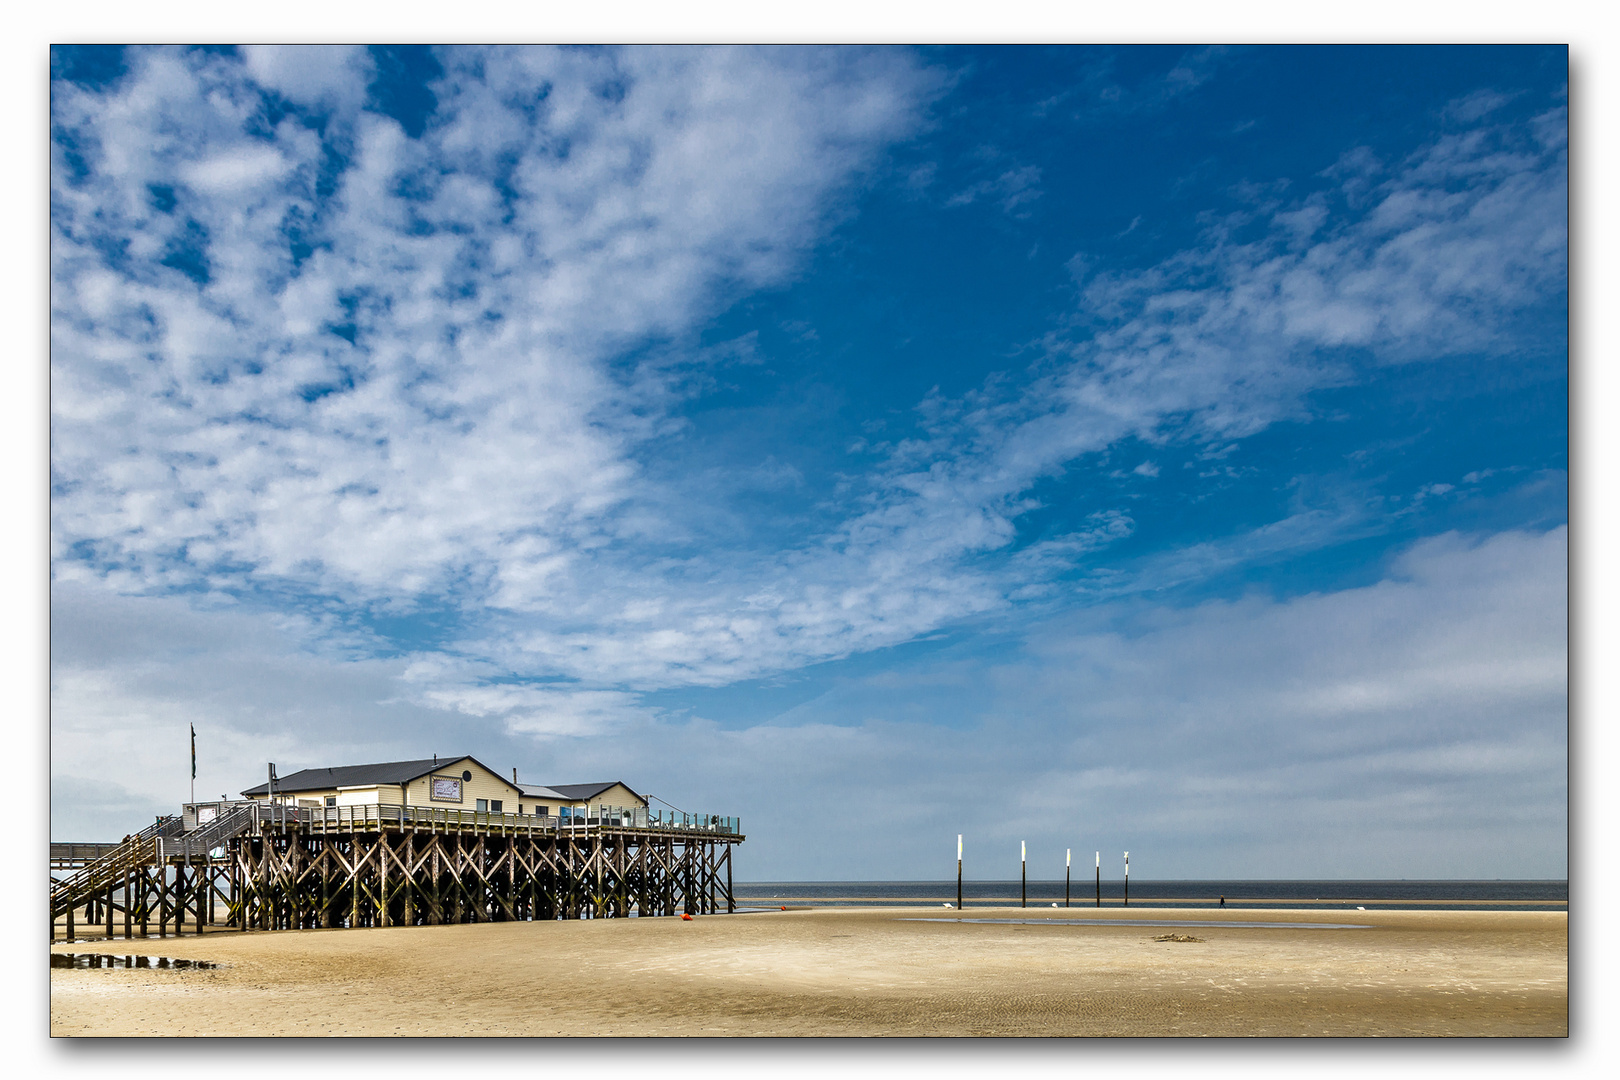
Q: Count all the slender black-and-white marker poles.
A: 5